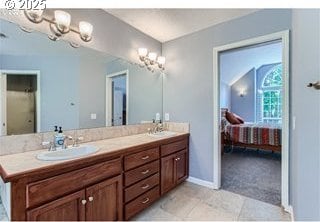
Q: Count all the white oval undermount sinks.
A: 2